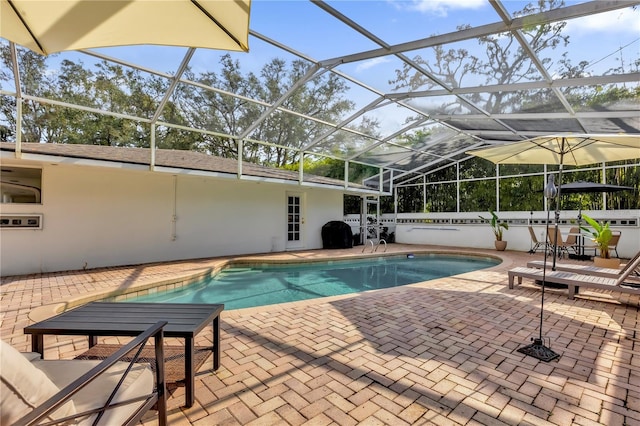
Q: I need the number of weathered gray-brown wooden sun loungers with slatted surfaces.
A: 2